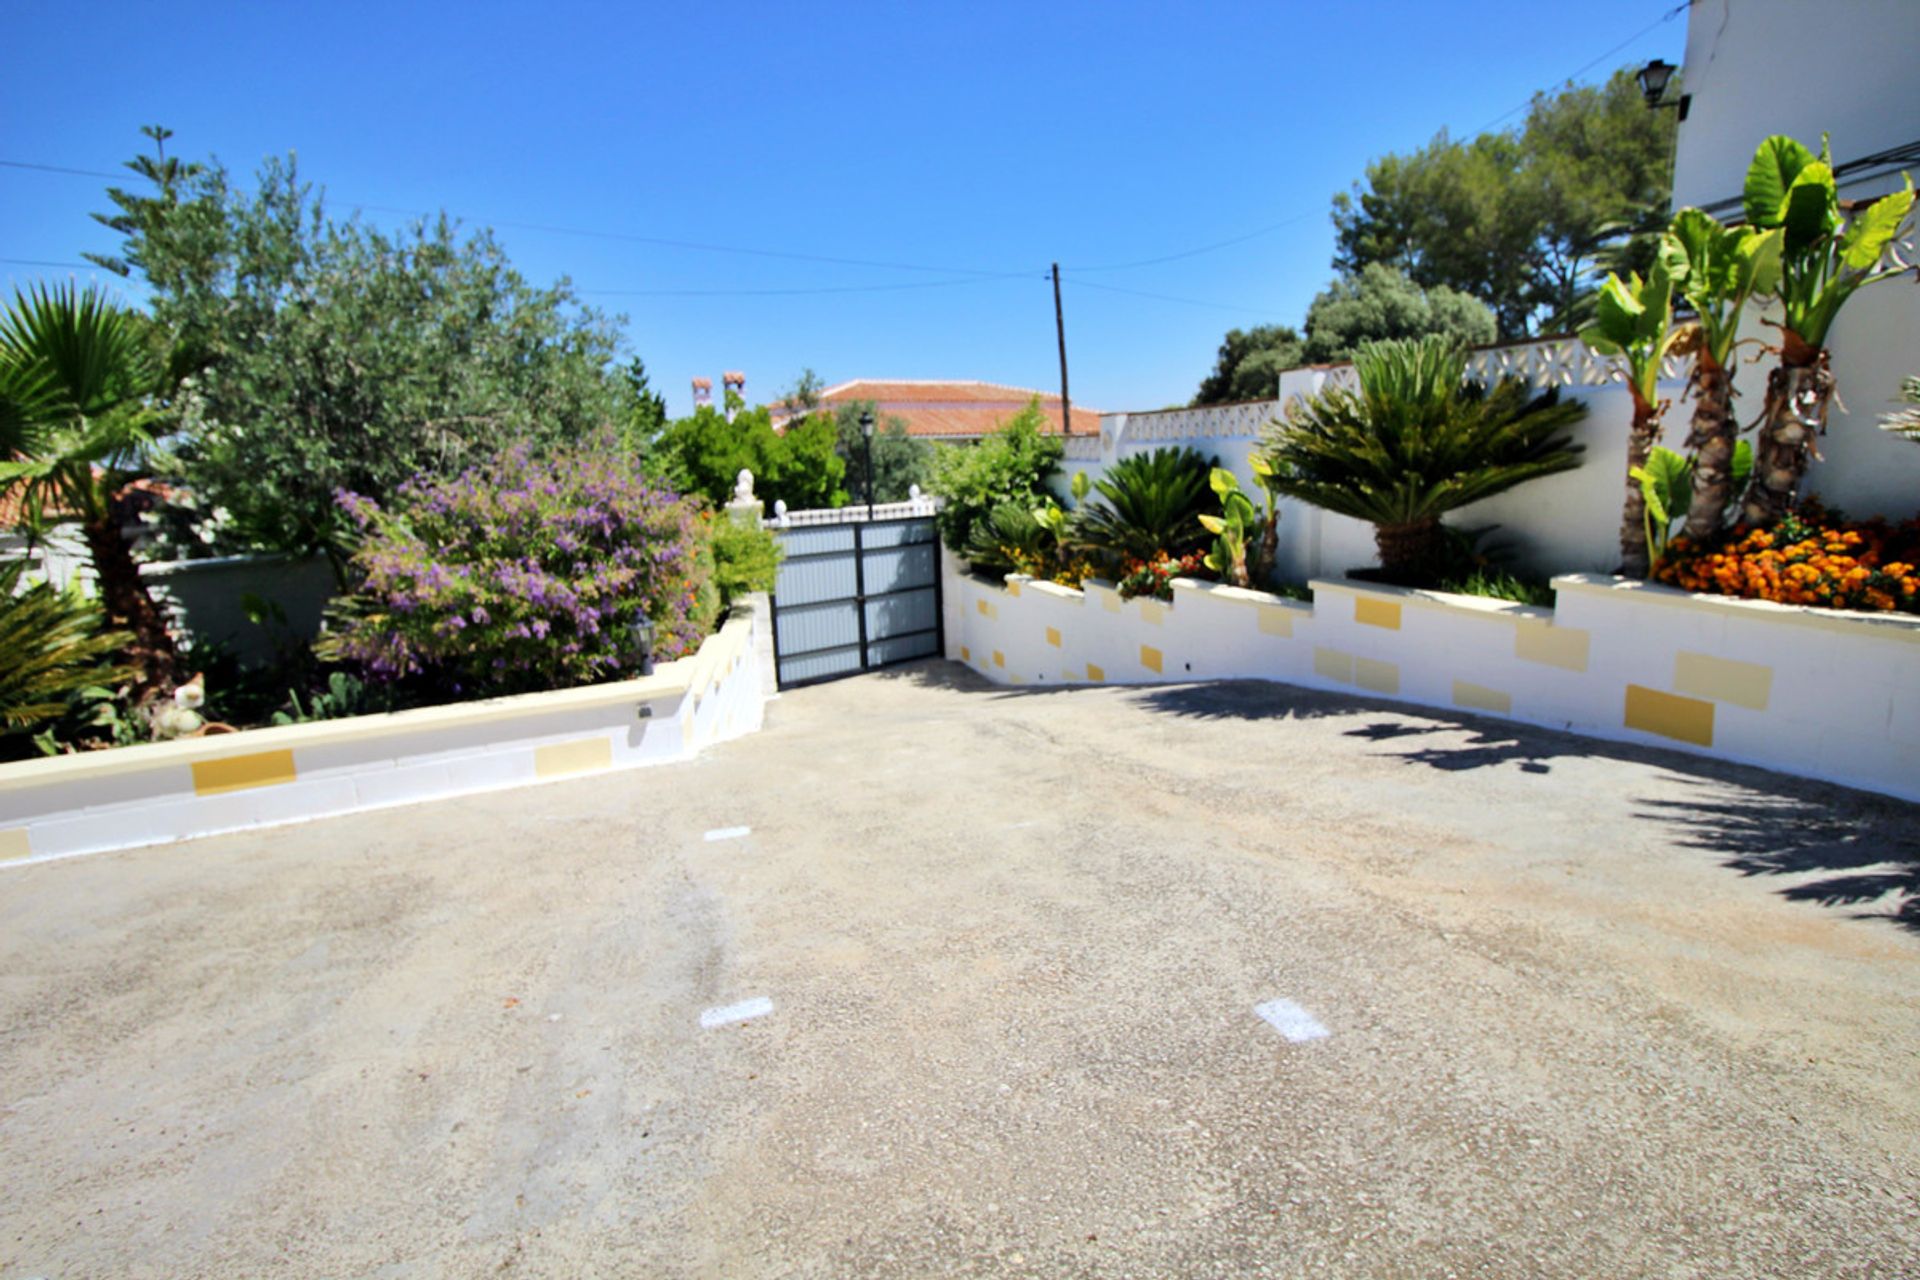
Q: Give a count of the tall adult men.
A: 0